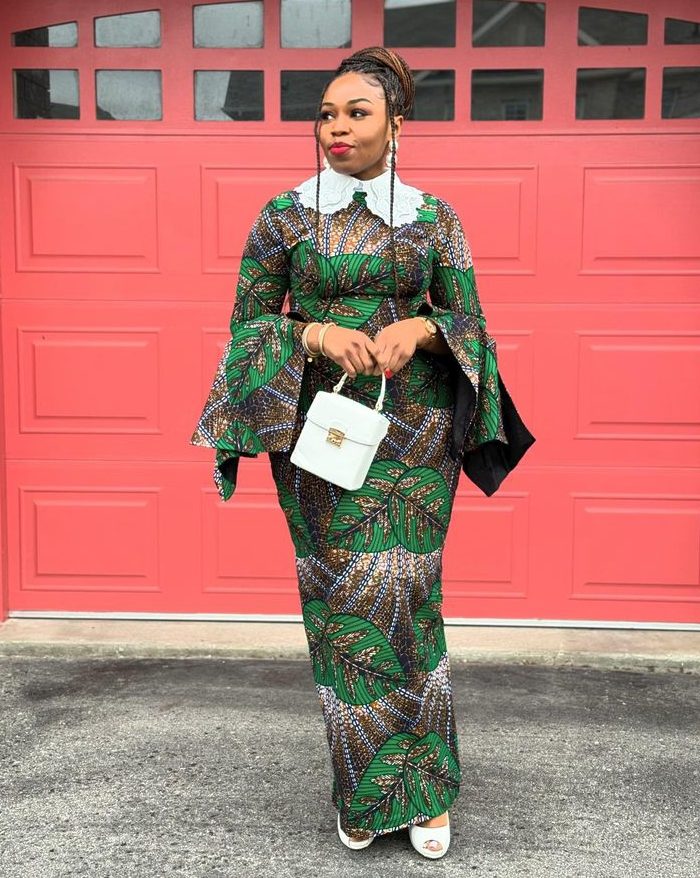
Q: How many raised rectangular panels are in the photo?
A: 12